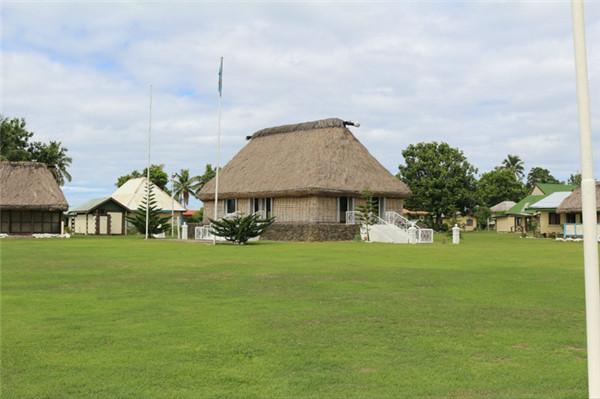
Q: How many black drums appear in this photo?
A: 0